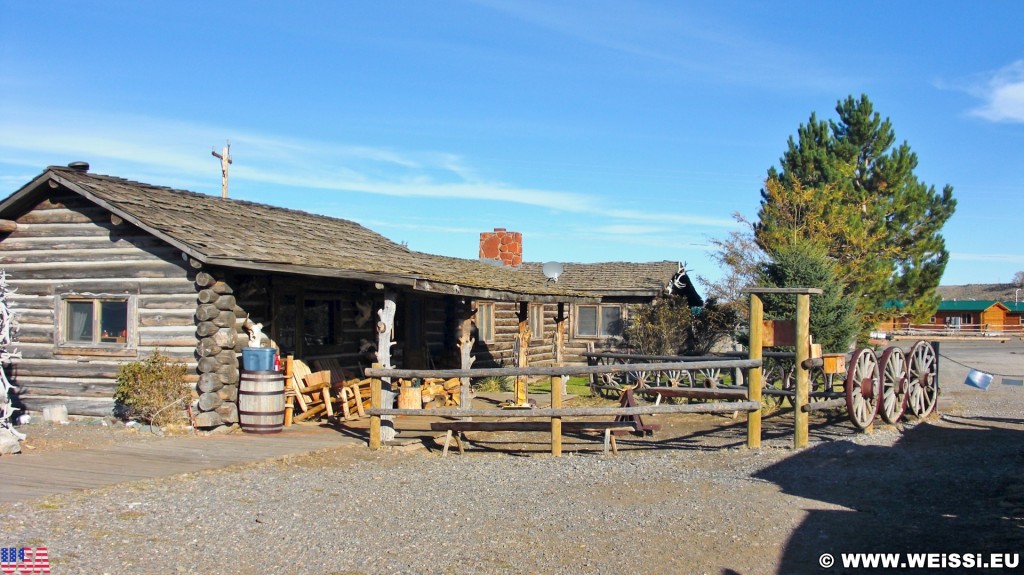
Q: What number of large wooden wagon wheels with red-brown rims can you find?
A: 3